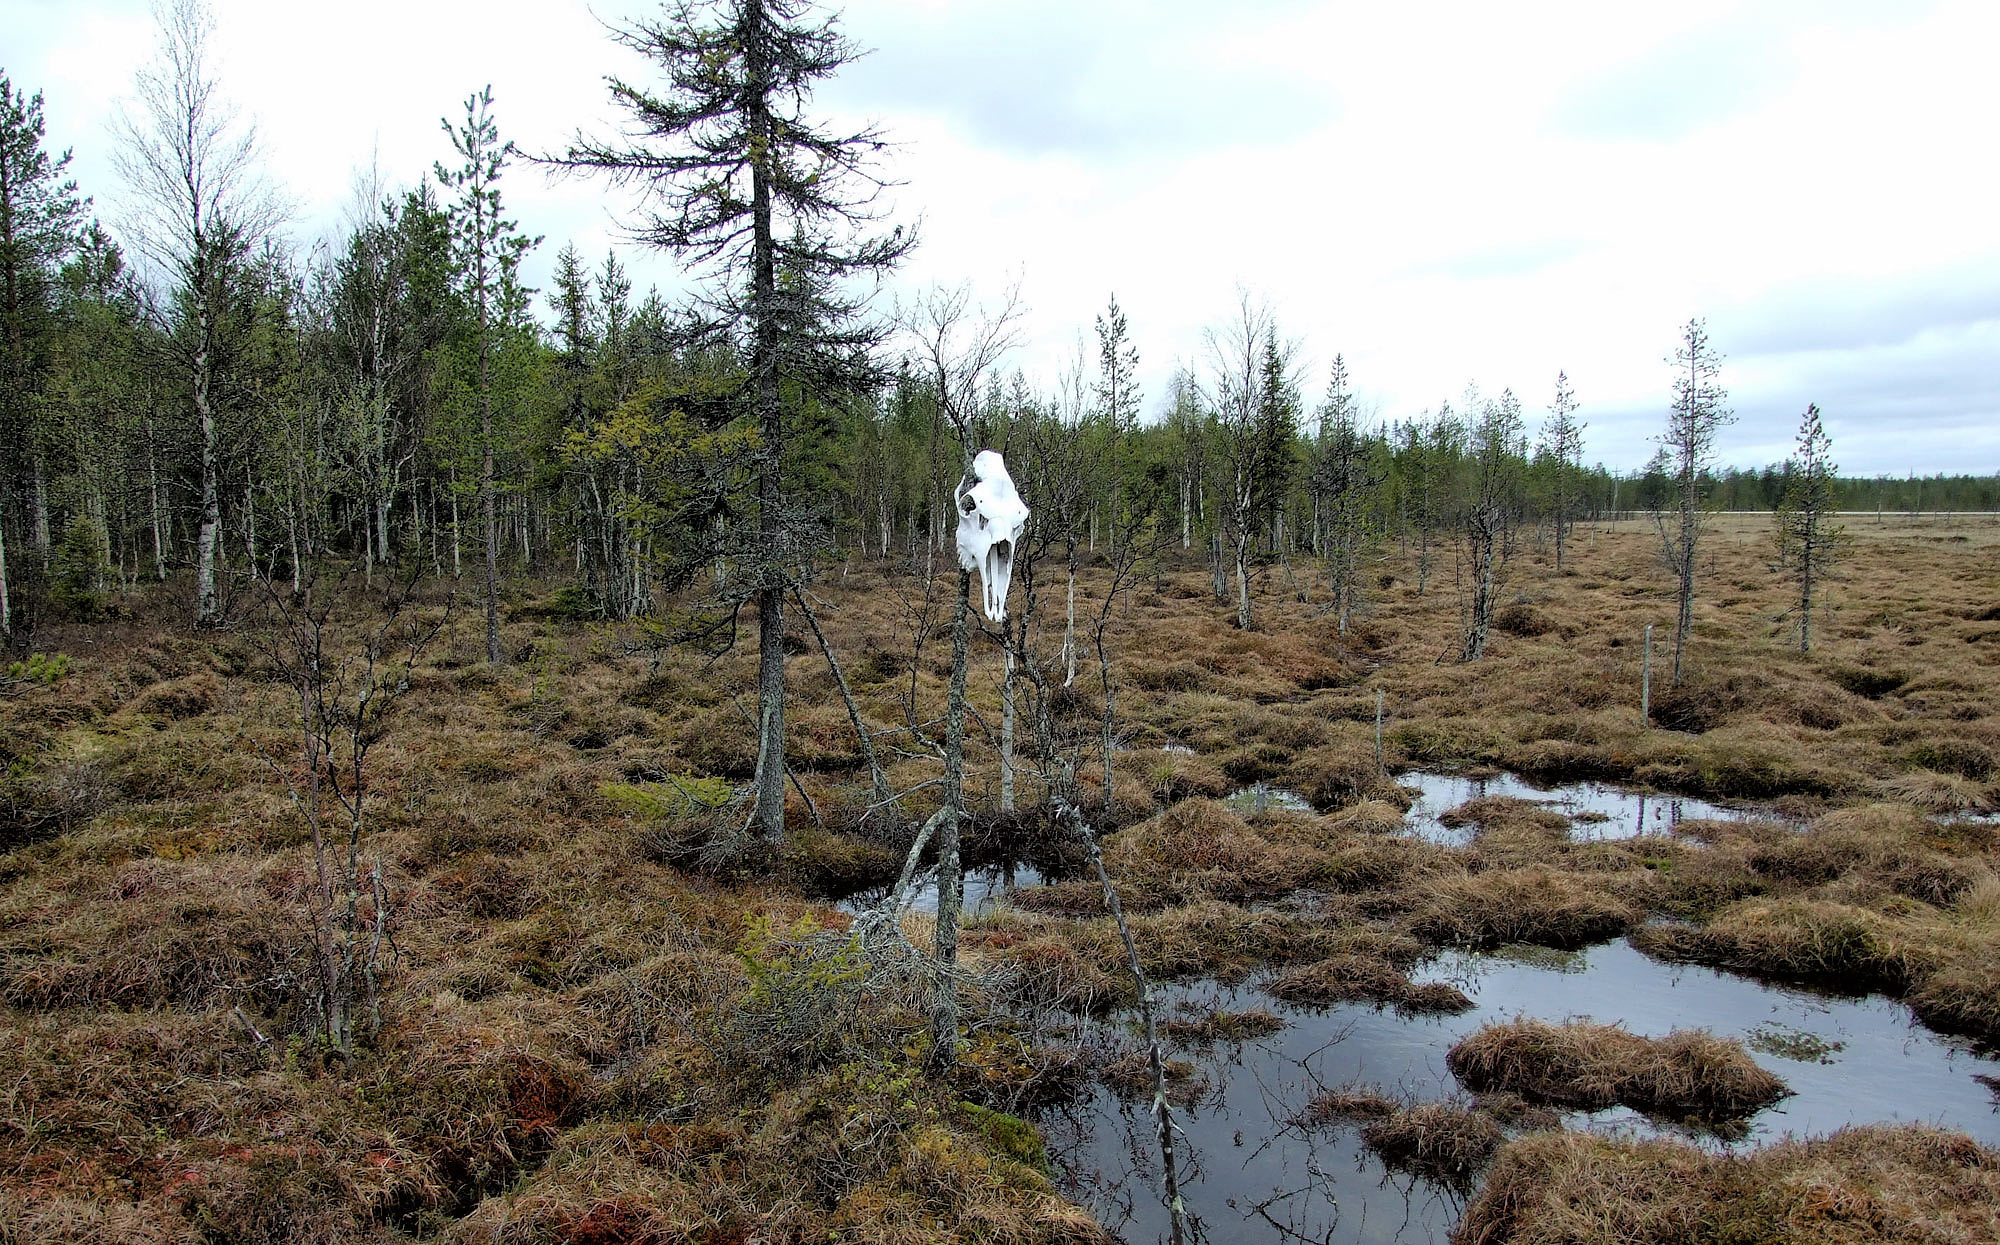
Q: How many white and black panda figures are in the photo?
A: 0